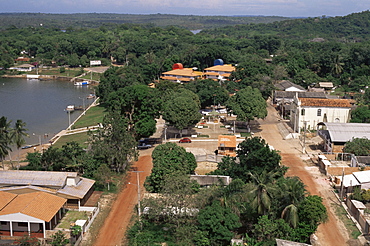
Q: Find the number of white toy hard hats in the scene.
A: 0